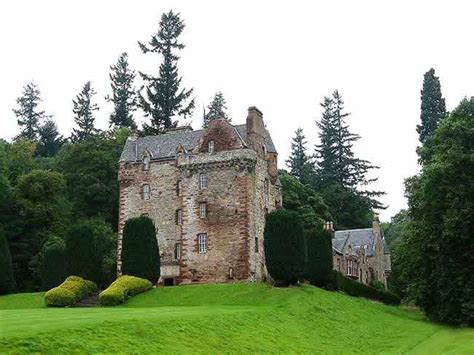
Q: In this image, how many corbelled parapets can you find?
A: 1